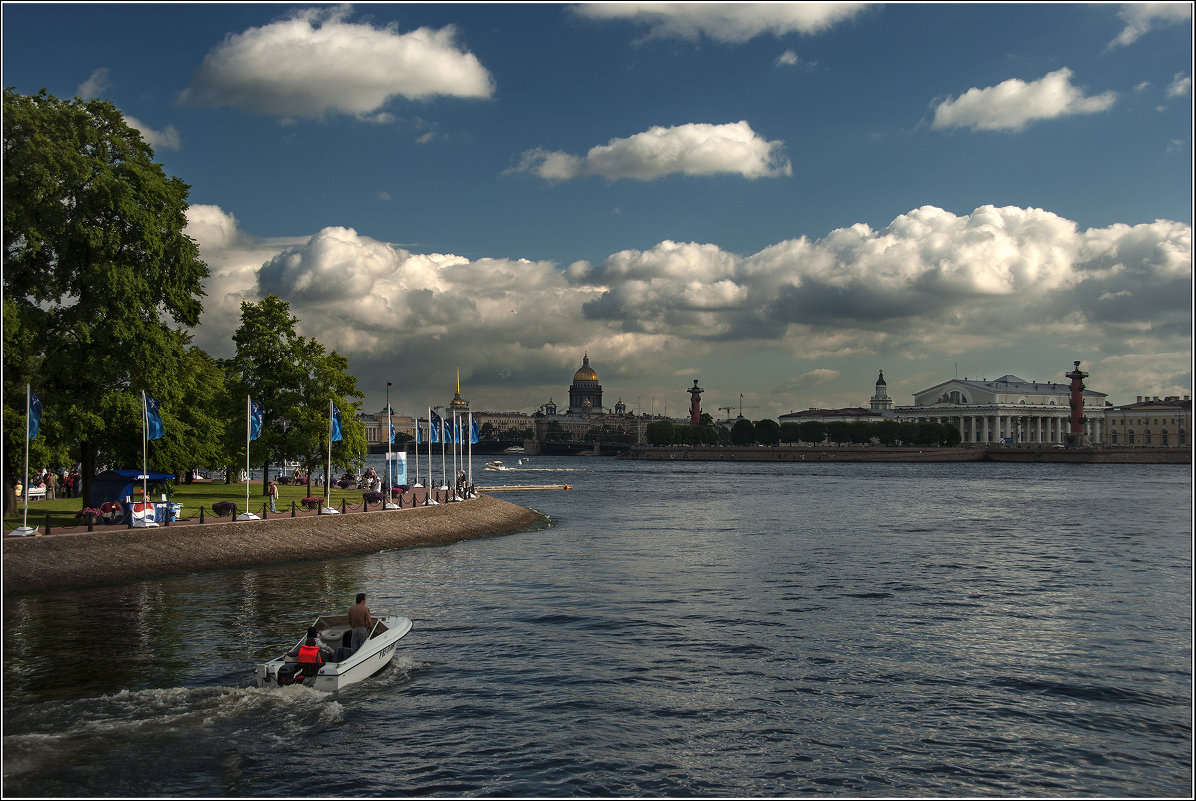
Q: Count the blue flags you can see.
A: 11